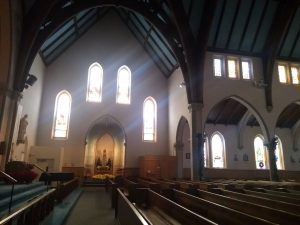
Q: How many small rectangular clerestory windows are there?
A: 5